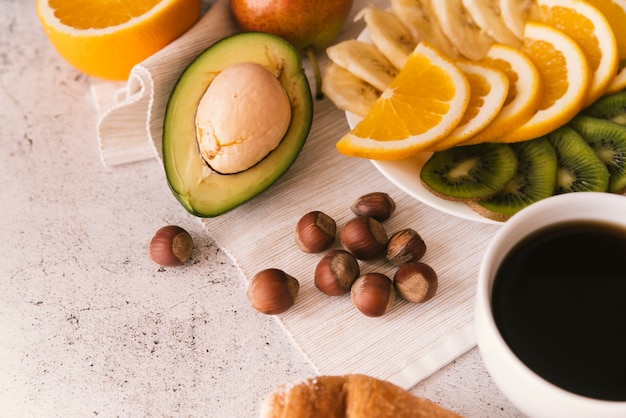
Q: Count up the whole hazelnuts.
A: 9